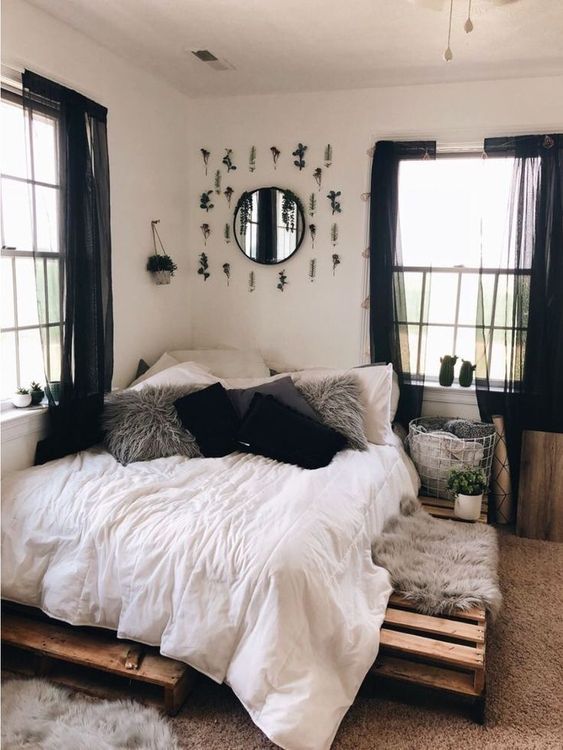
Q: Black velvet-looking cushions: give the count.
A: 2